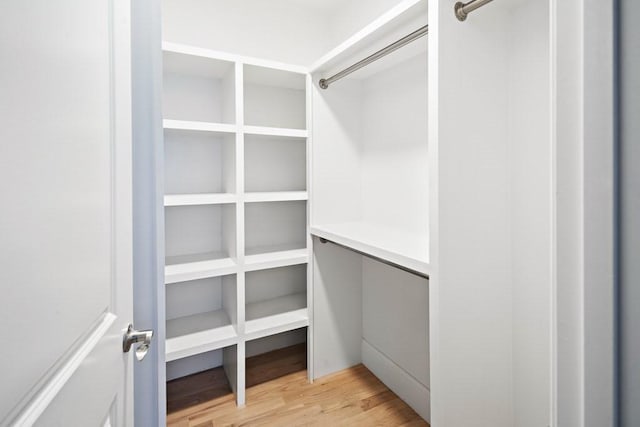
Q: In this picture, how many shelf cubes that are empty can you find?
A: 10